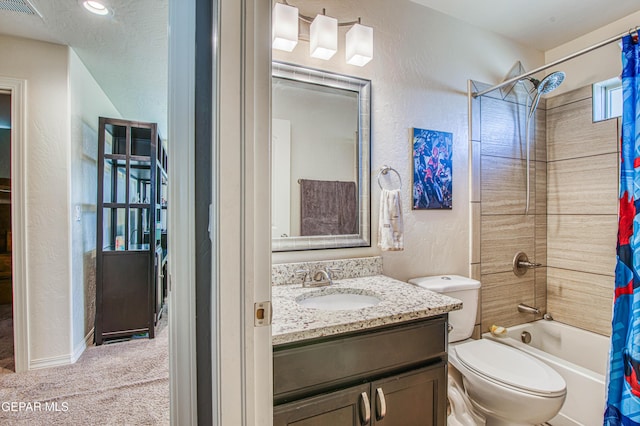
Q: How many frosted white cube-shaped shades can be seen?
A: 3